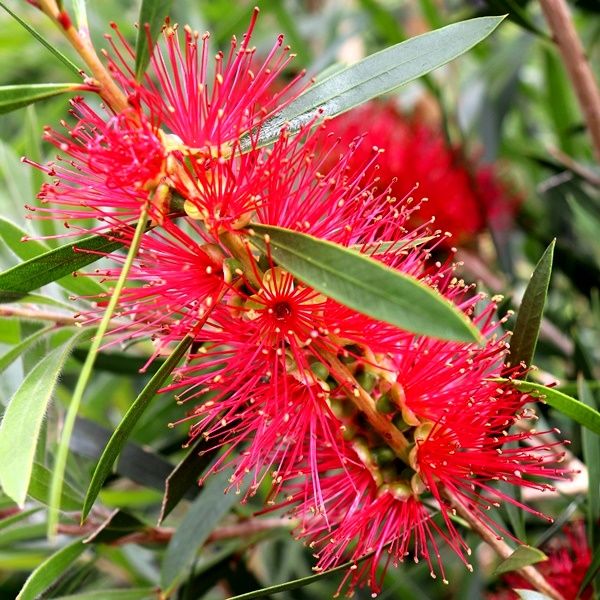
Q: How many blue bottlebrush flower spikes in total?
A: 0